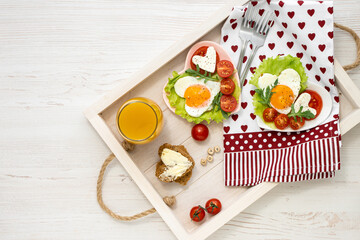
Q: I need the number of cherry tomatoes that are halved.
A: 6